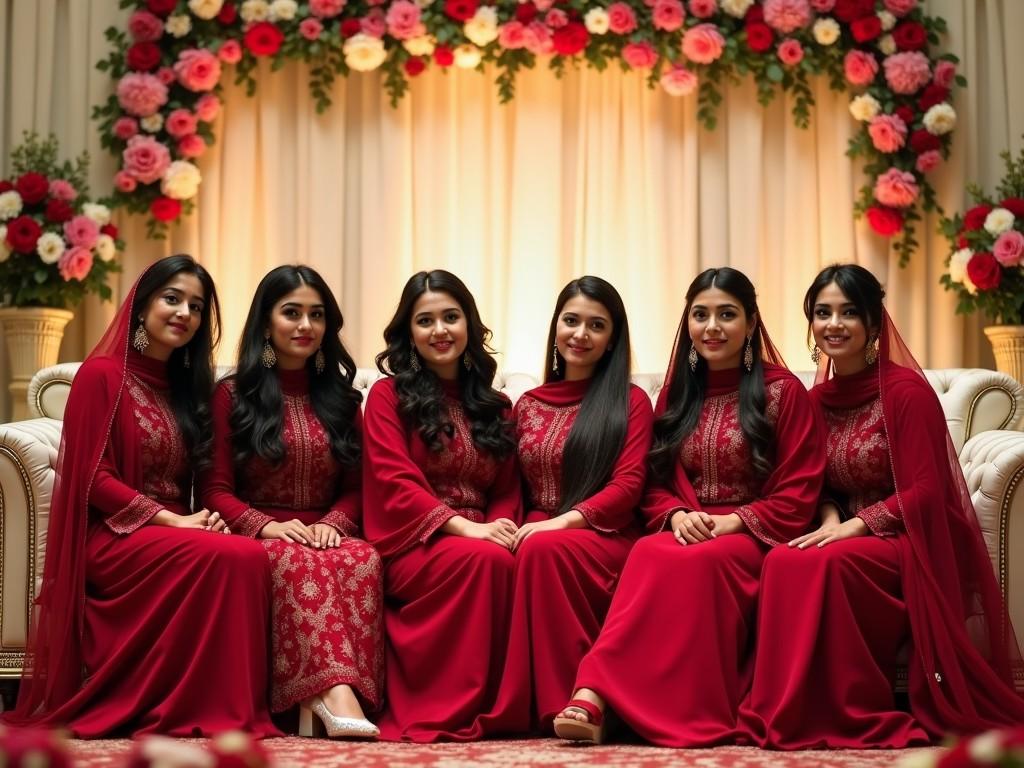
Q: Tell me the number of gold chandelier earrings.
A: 11